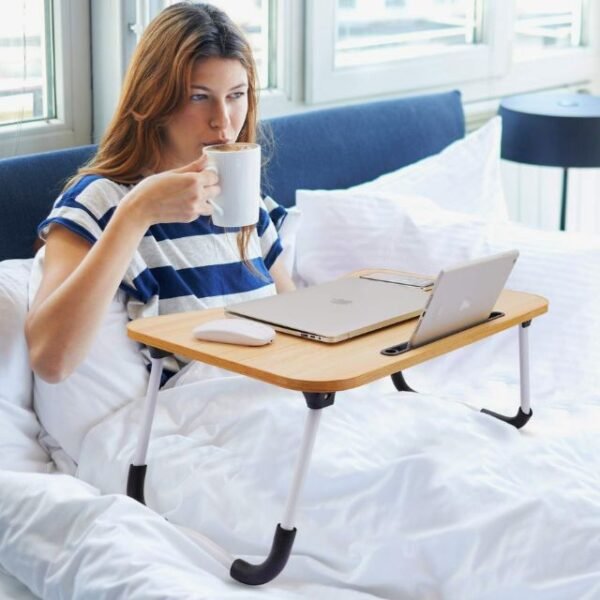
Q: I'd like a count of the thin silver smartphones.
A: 1